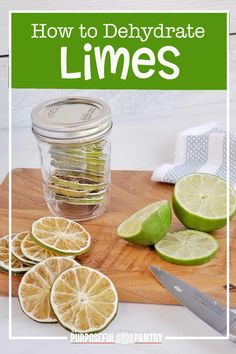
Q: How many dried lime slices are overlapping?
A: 6